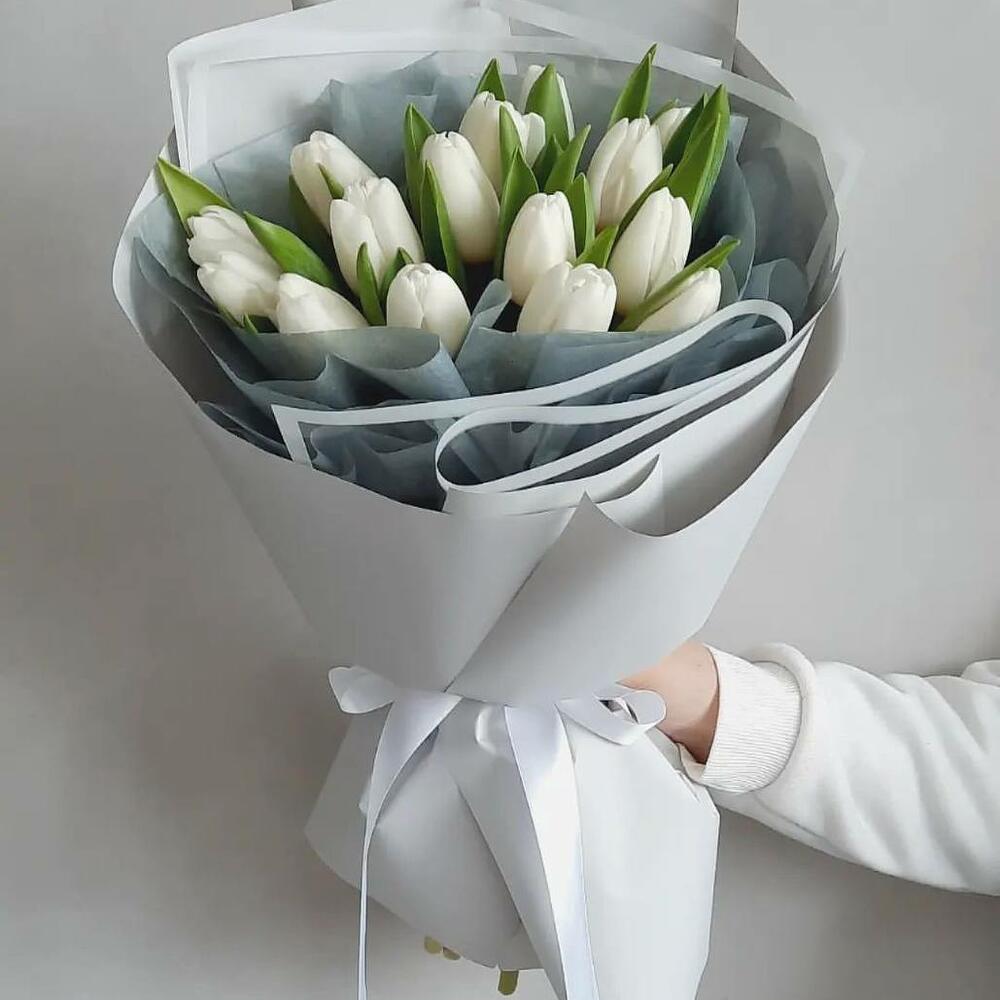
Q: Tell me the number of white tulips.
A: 15